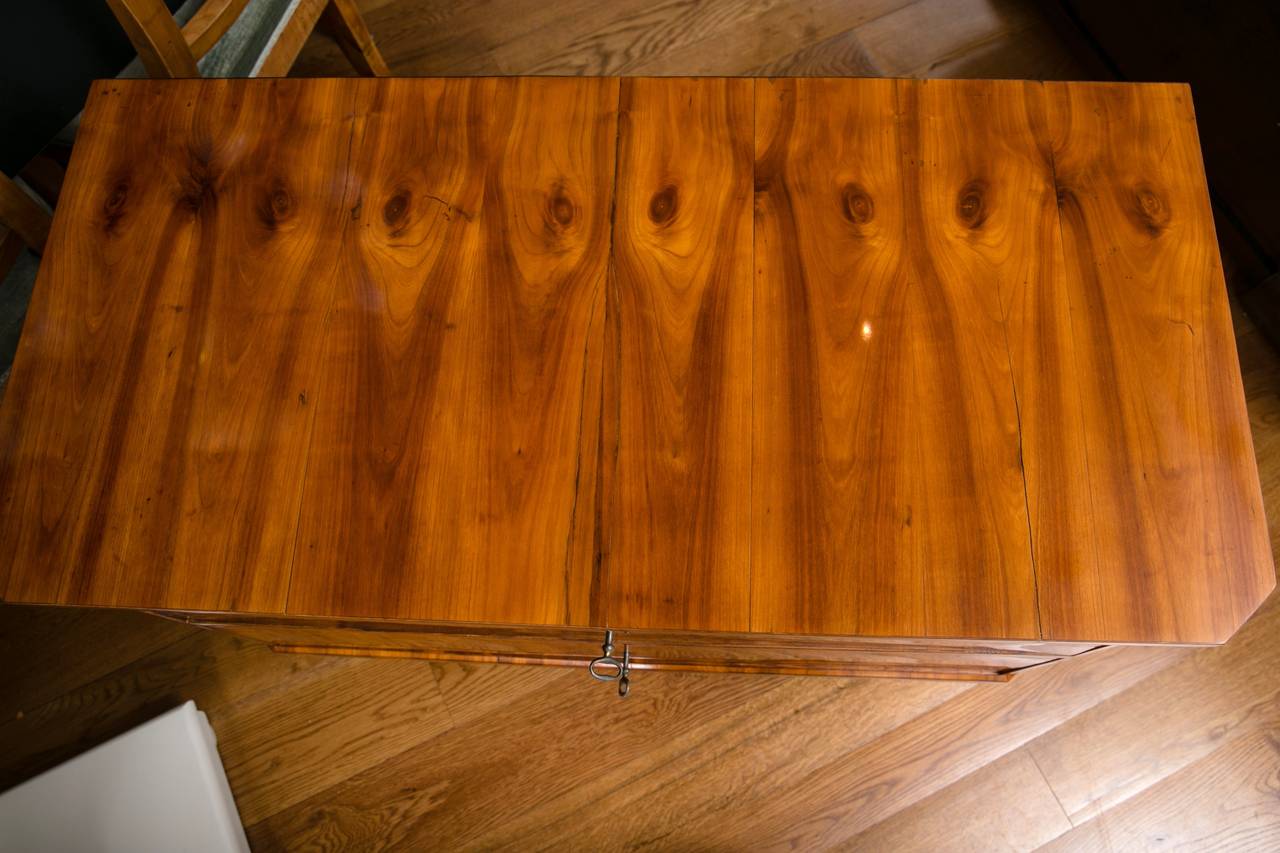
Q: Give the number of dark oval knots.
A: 8